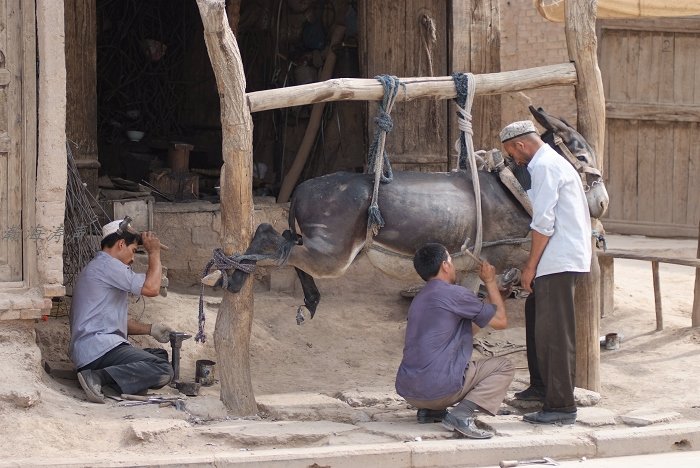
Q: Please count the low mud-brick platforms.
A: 1